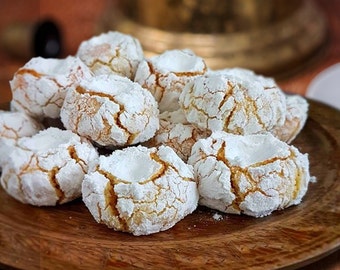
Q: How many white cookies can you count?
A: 11